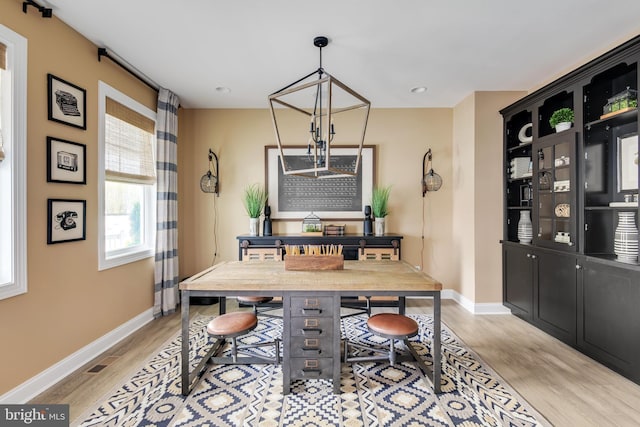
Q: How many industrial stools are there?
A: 4